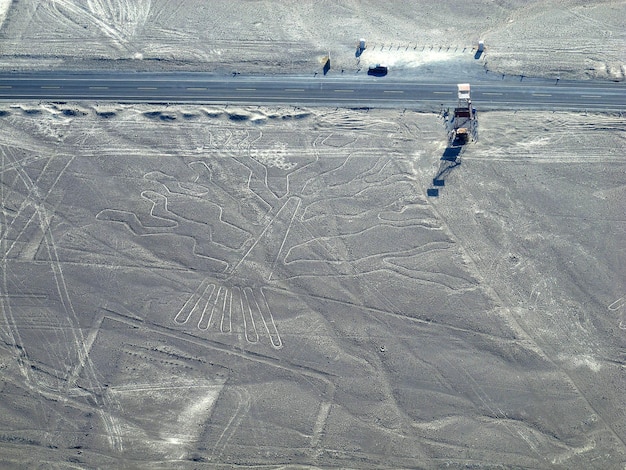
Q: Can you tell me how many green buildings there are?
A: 0